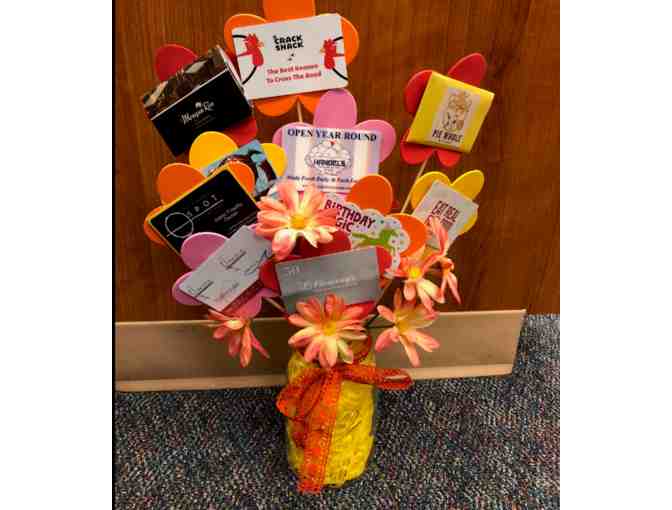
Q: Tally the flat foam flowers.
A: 10